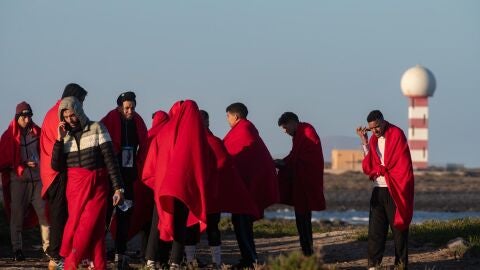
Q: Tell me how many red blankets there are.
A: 10